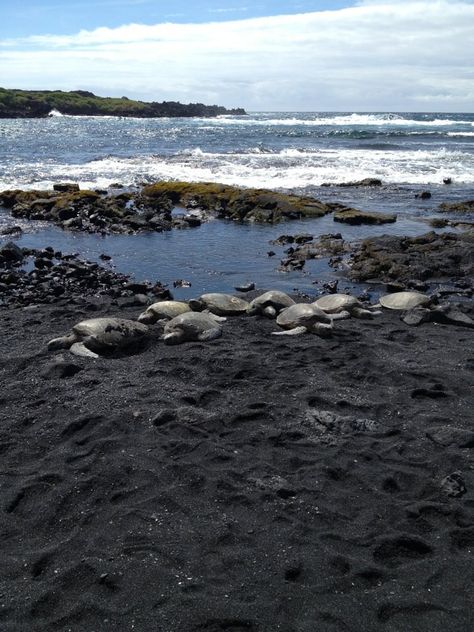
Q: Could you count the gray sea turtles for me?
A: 8